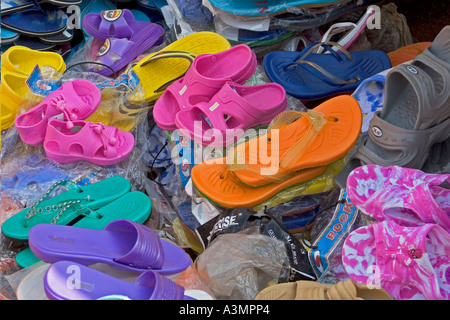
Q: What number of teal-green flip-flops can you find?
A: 2